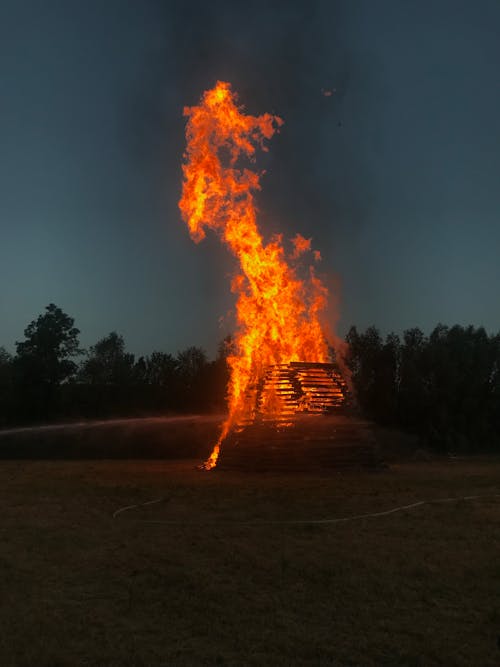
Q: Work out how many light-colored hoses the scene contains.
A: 1